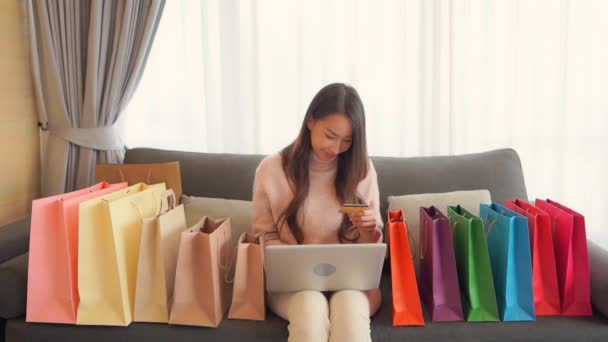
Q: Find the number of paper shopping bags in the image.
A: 12